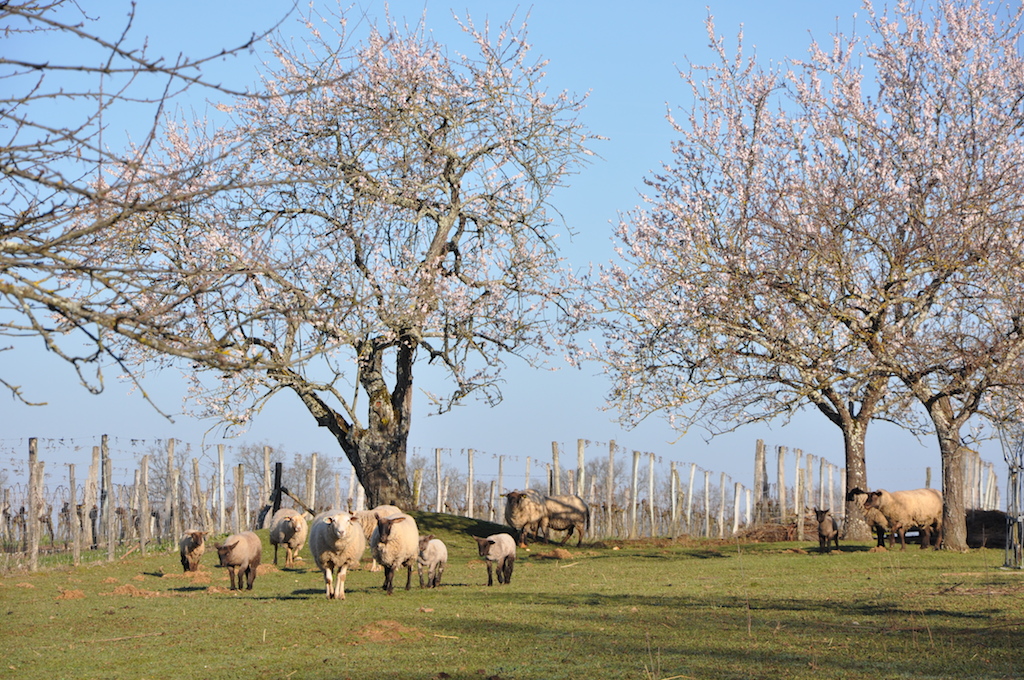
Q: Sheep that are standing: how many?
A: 13